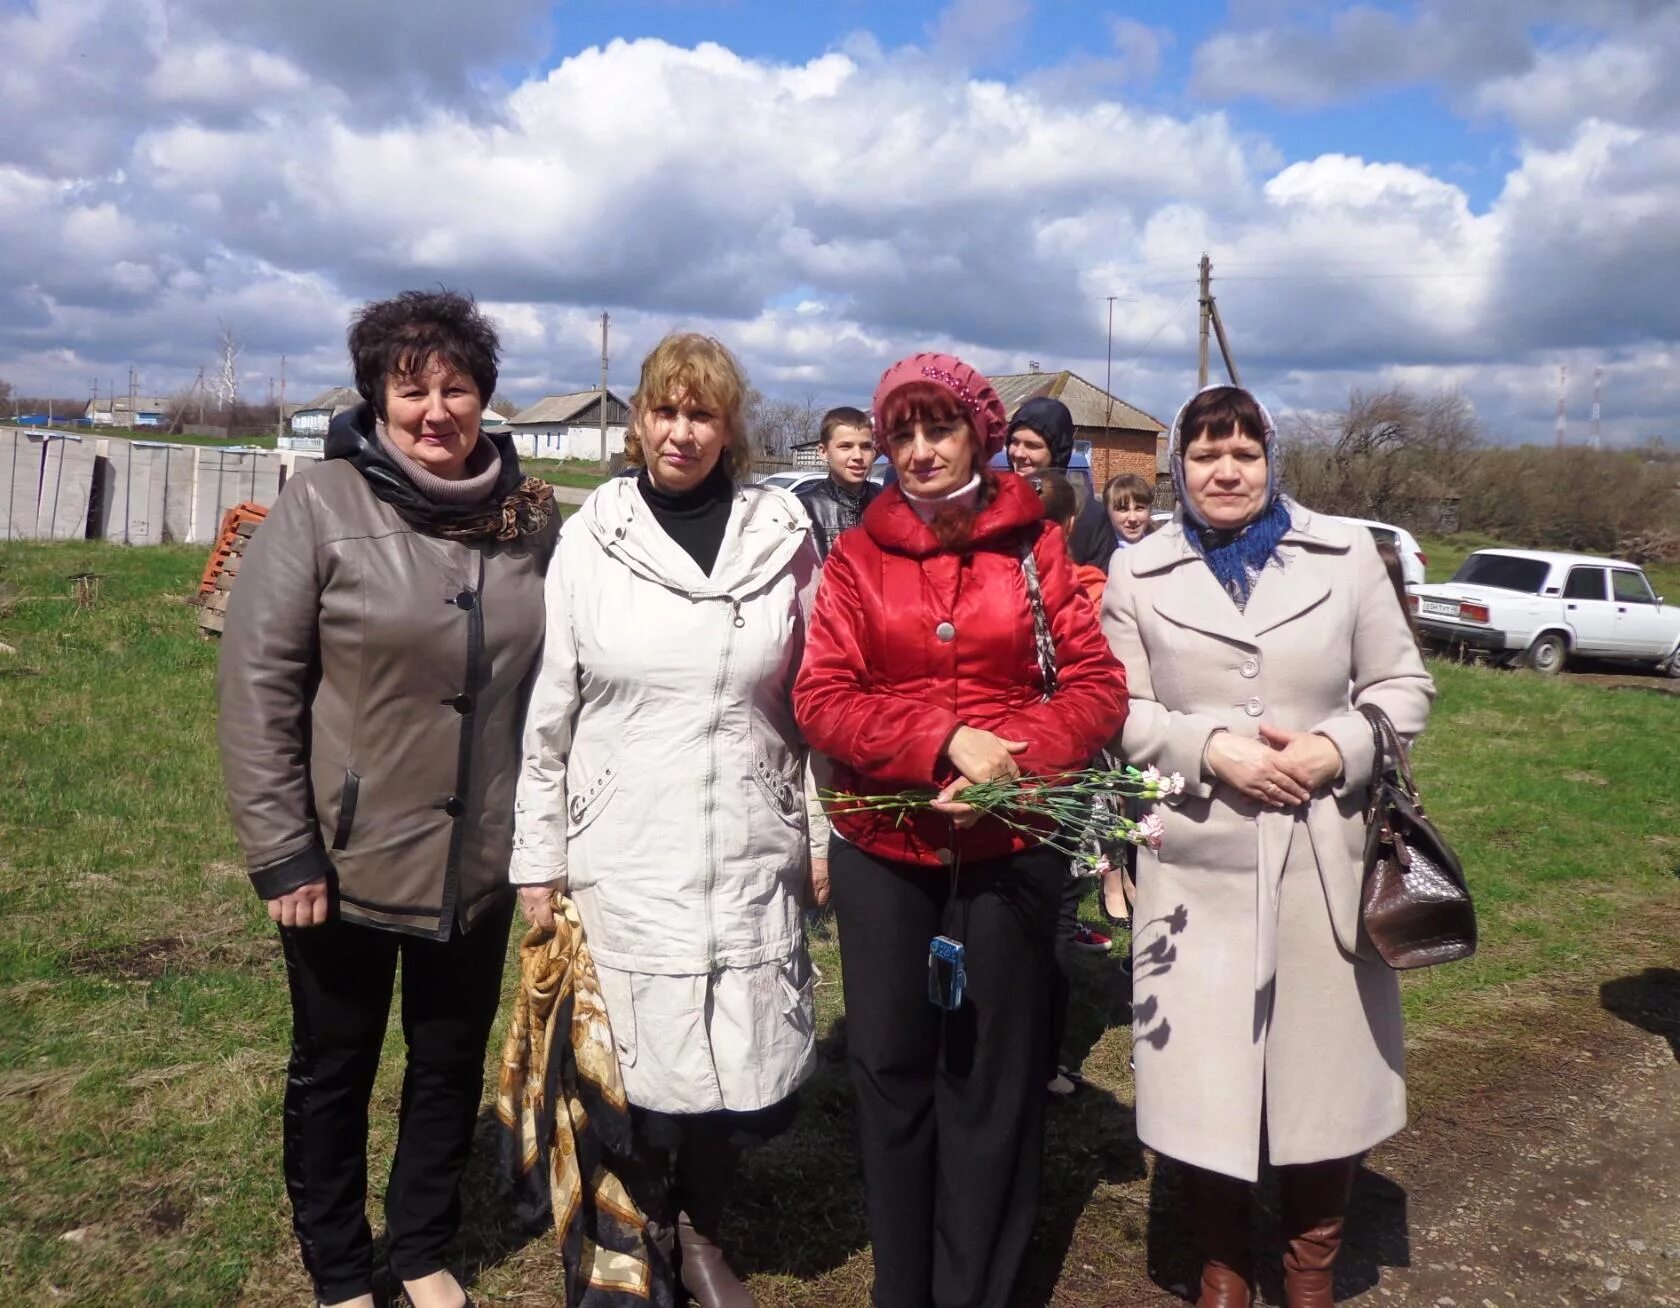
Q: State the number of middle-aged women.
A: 4